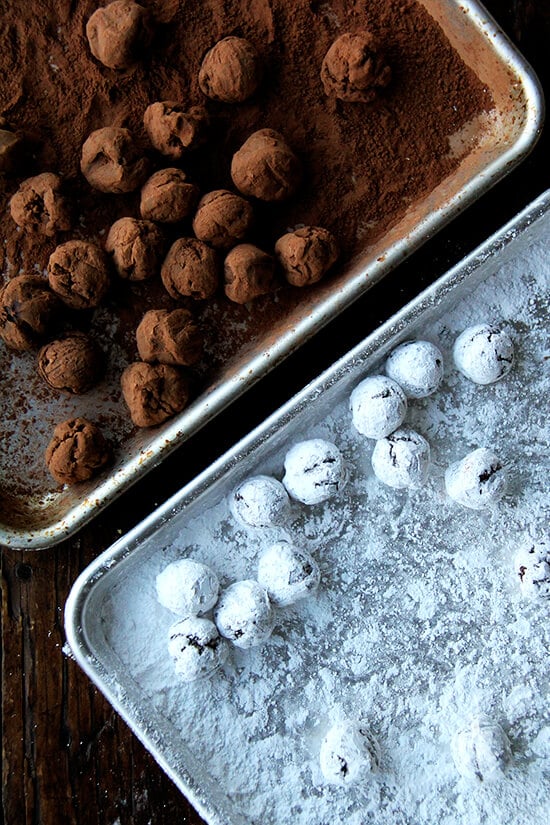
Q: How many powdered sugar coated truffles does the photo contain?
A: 14